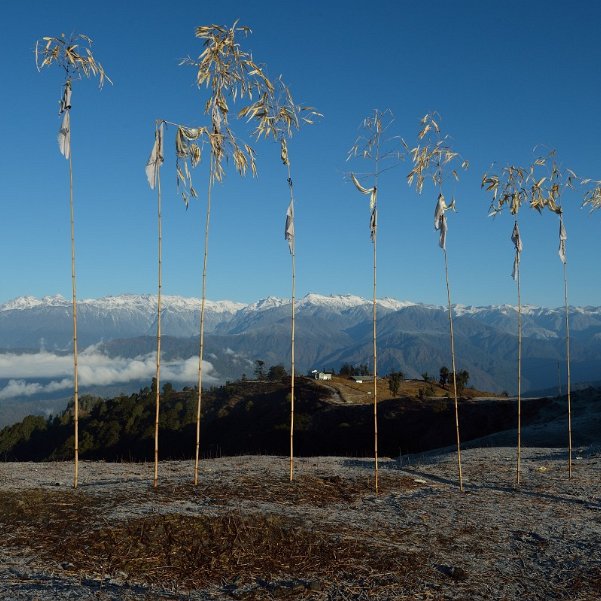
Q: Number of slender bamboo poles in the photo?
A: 8